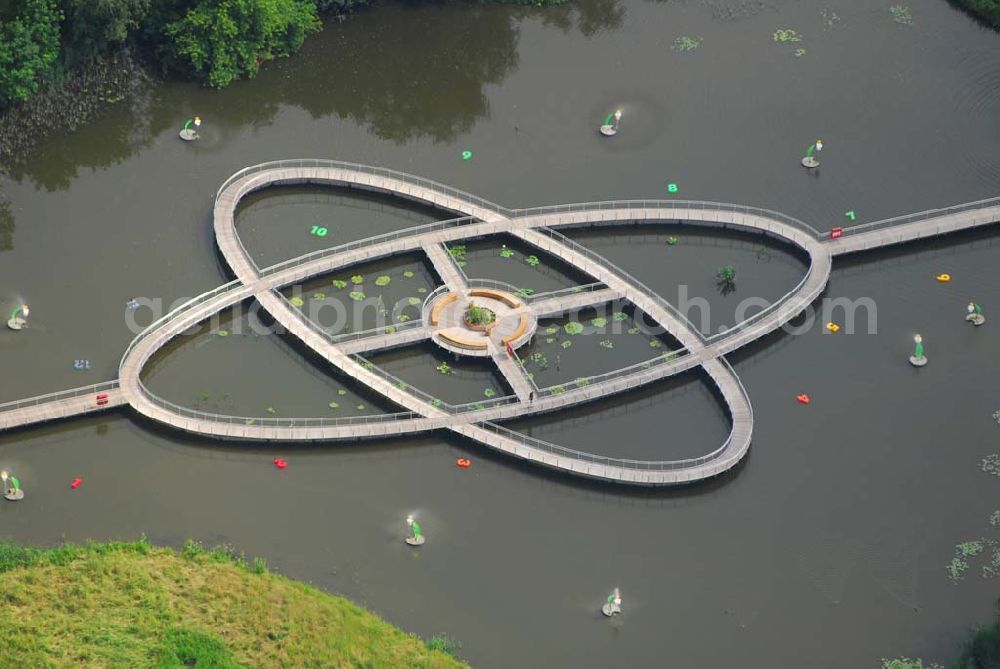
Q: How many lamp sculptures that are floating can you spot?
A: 9